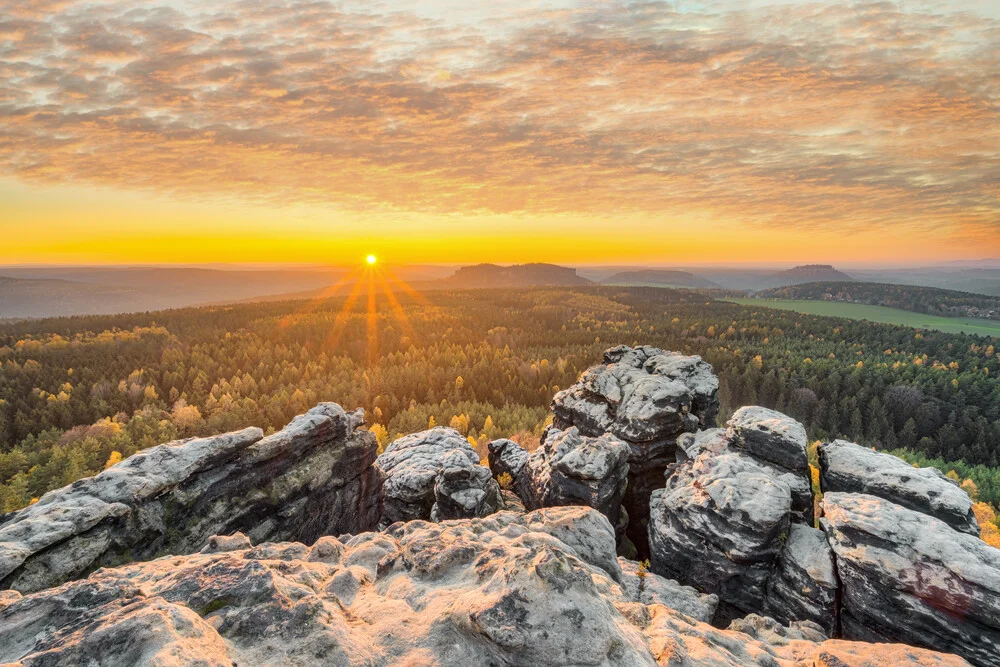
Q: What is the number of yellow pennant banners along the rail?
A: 0